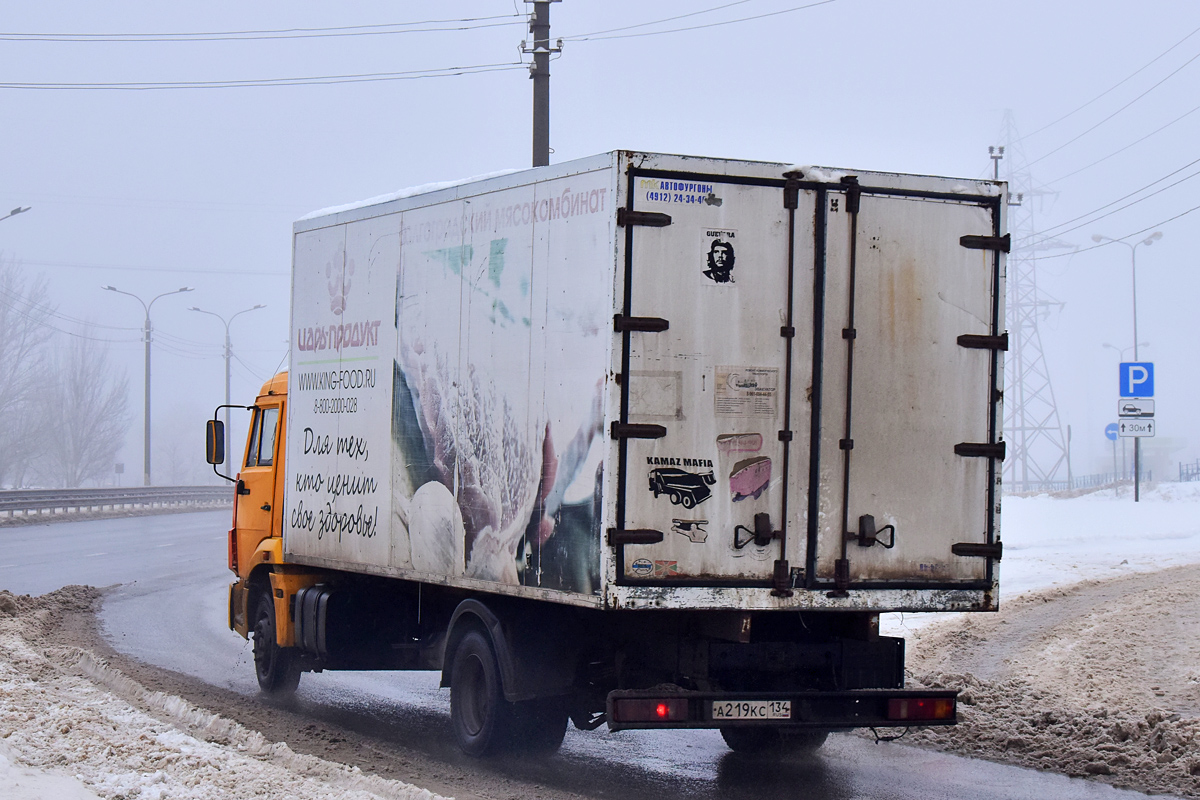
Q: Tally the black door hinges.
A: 8